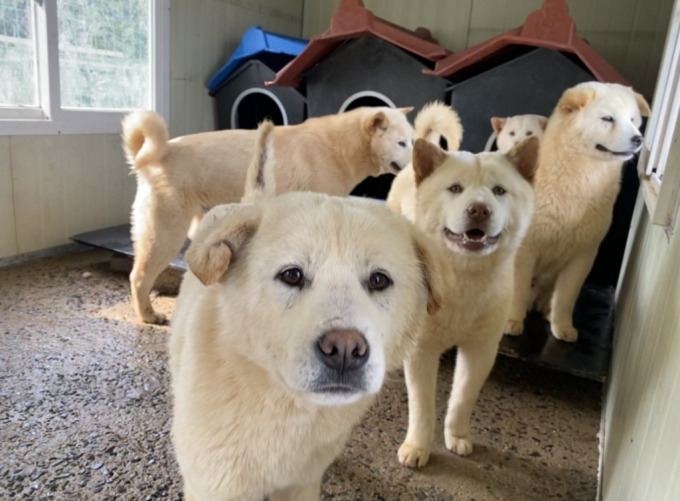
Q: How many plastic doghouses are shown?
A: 3